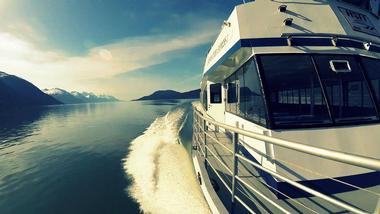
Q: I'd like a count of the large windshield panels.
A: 3